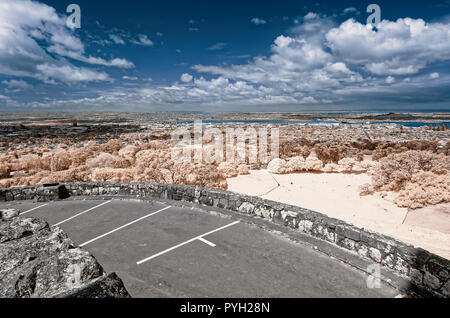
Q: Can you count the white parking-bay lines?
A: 4